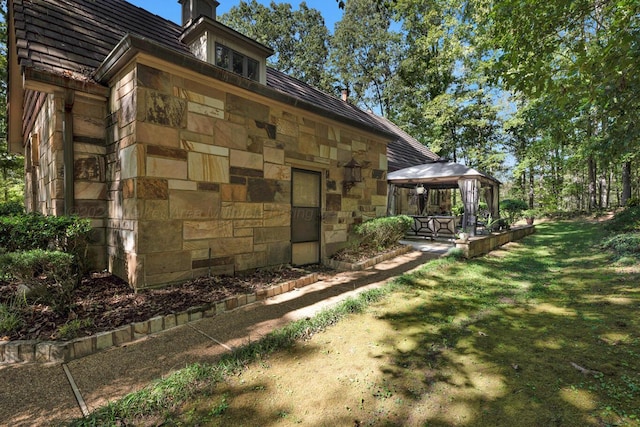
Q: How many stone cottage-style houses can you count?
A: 1